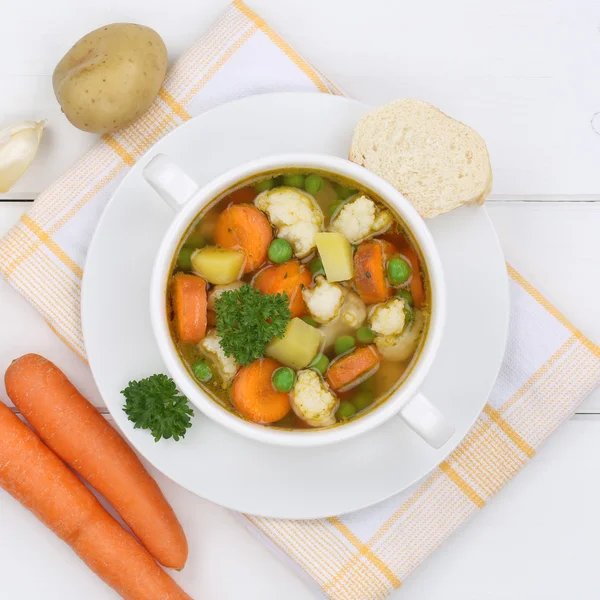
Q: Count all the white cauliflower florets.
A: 6